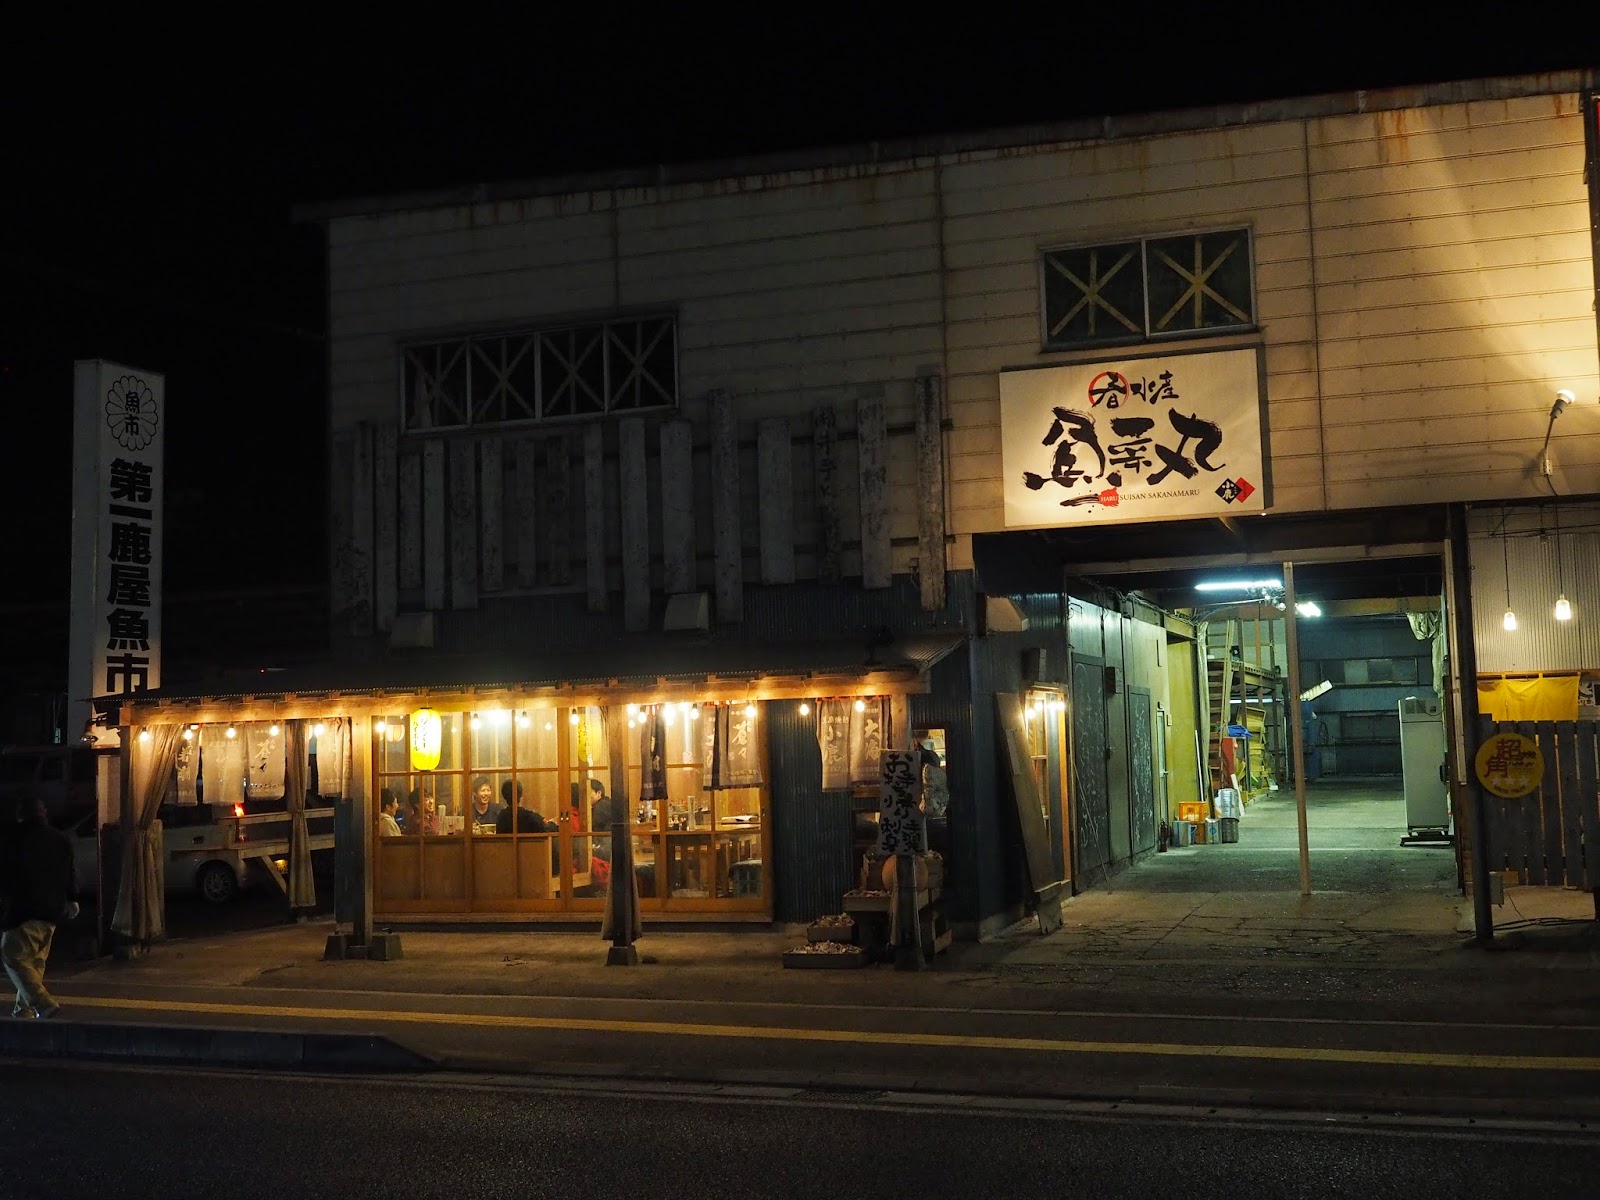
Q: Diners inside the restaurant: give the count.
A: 6